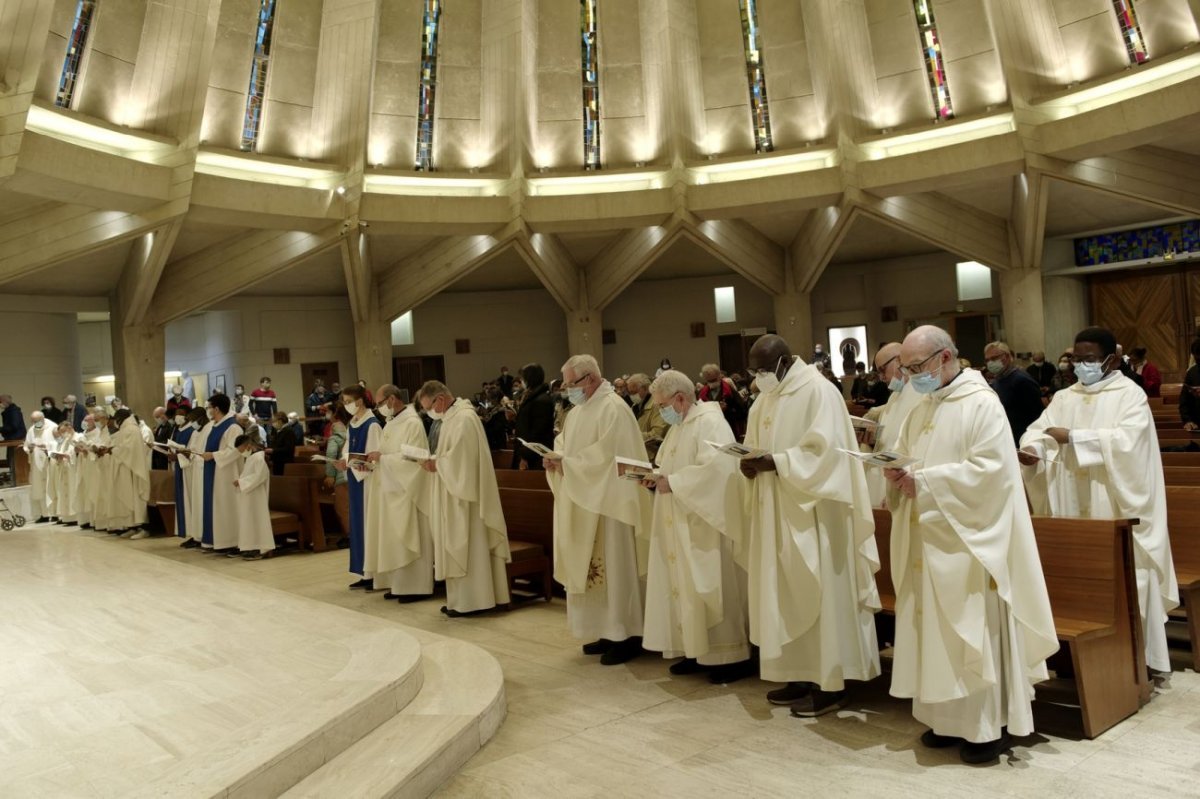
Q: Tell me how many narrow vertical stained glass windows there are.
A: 7